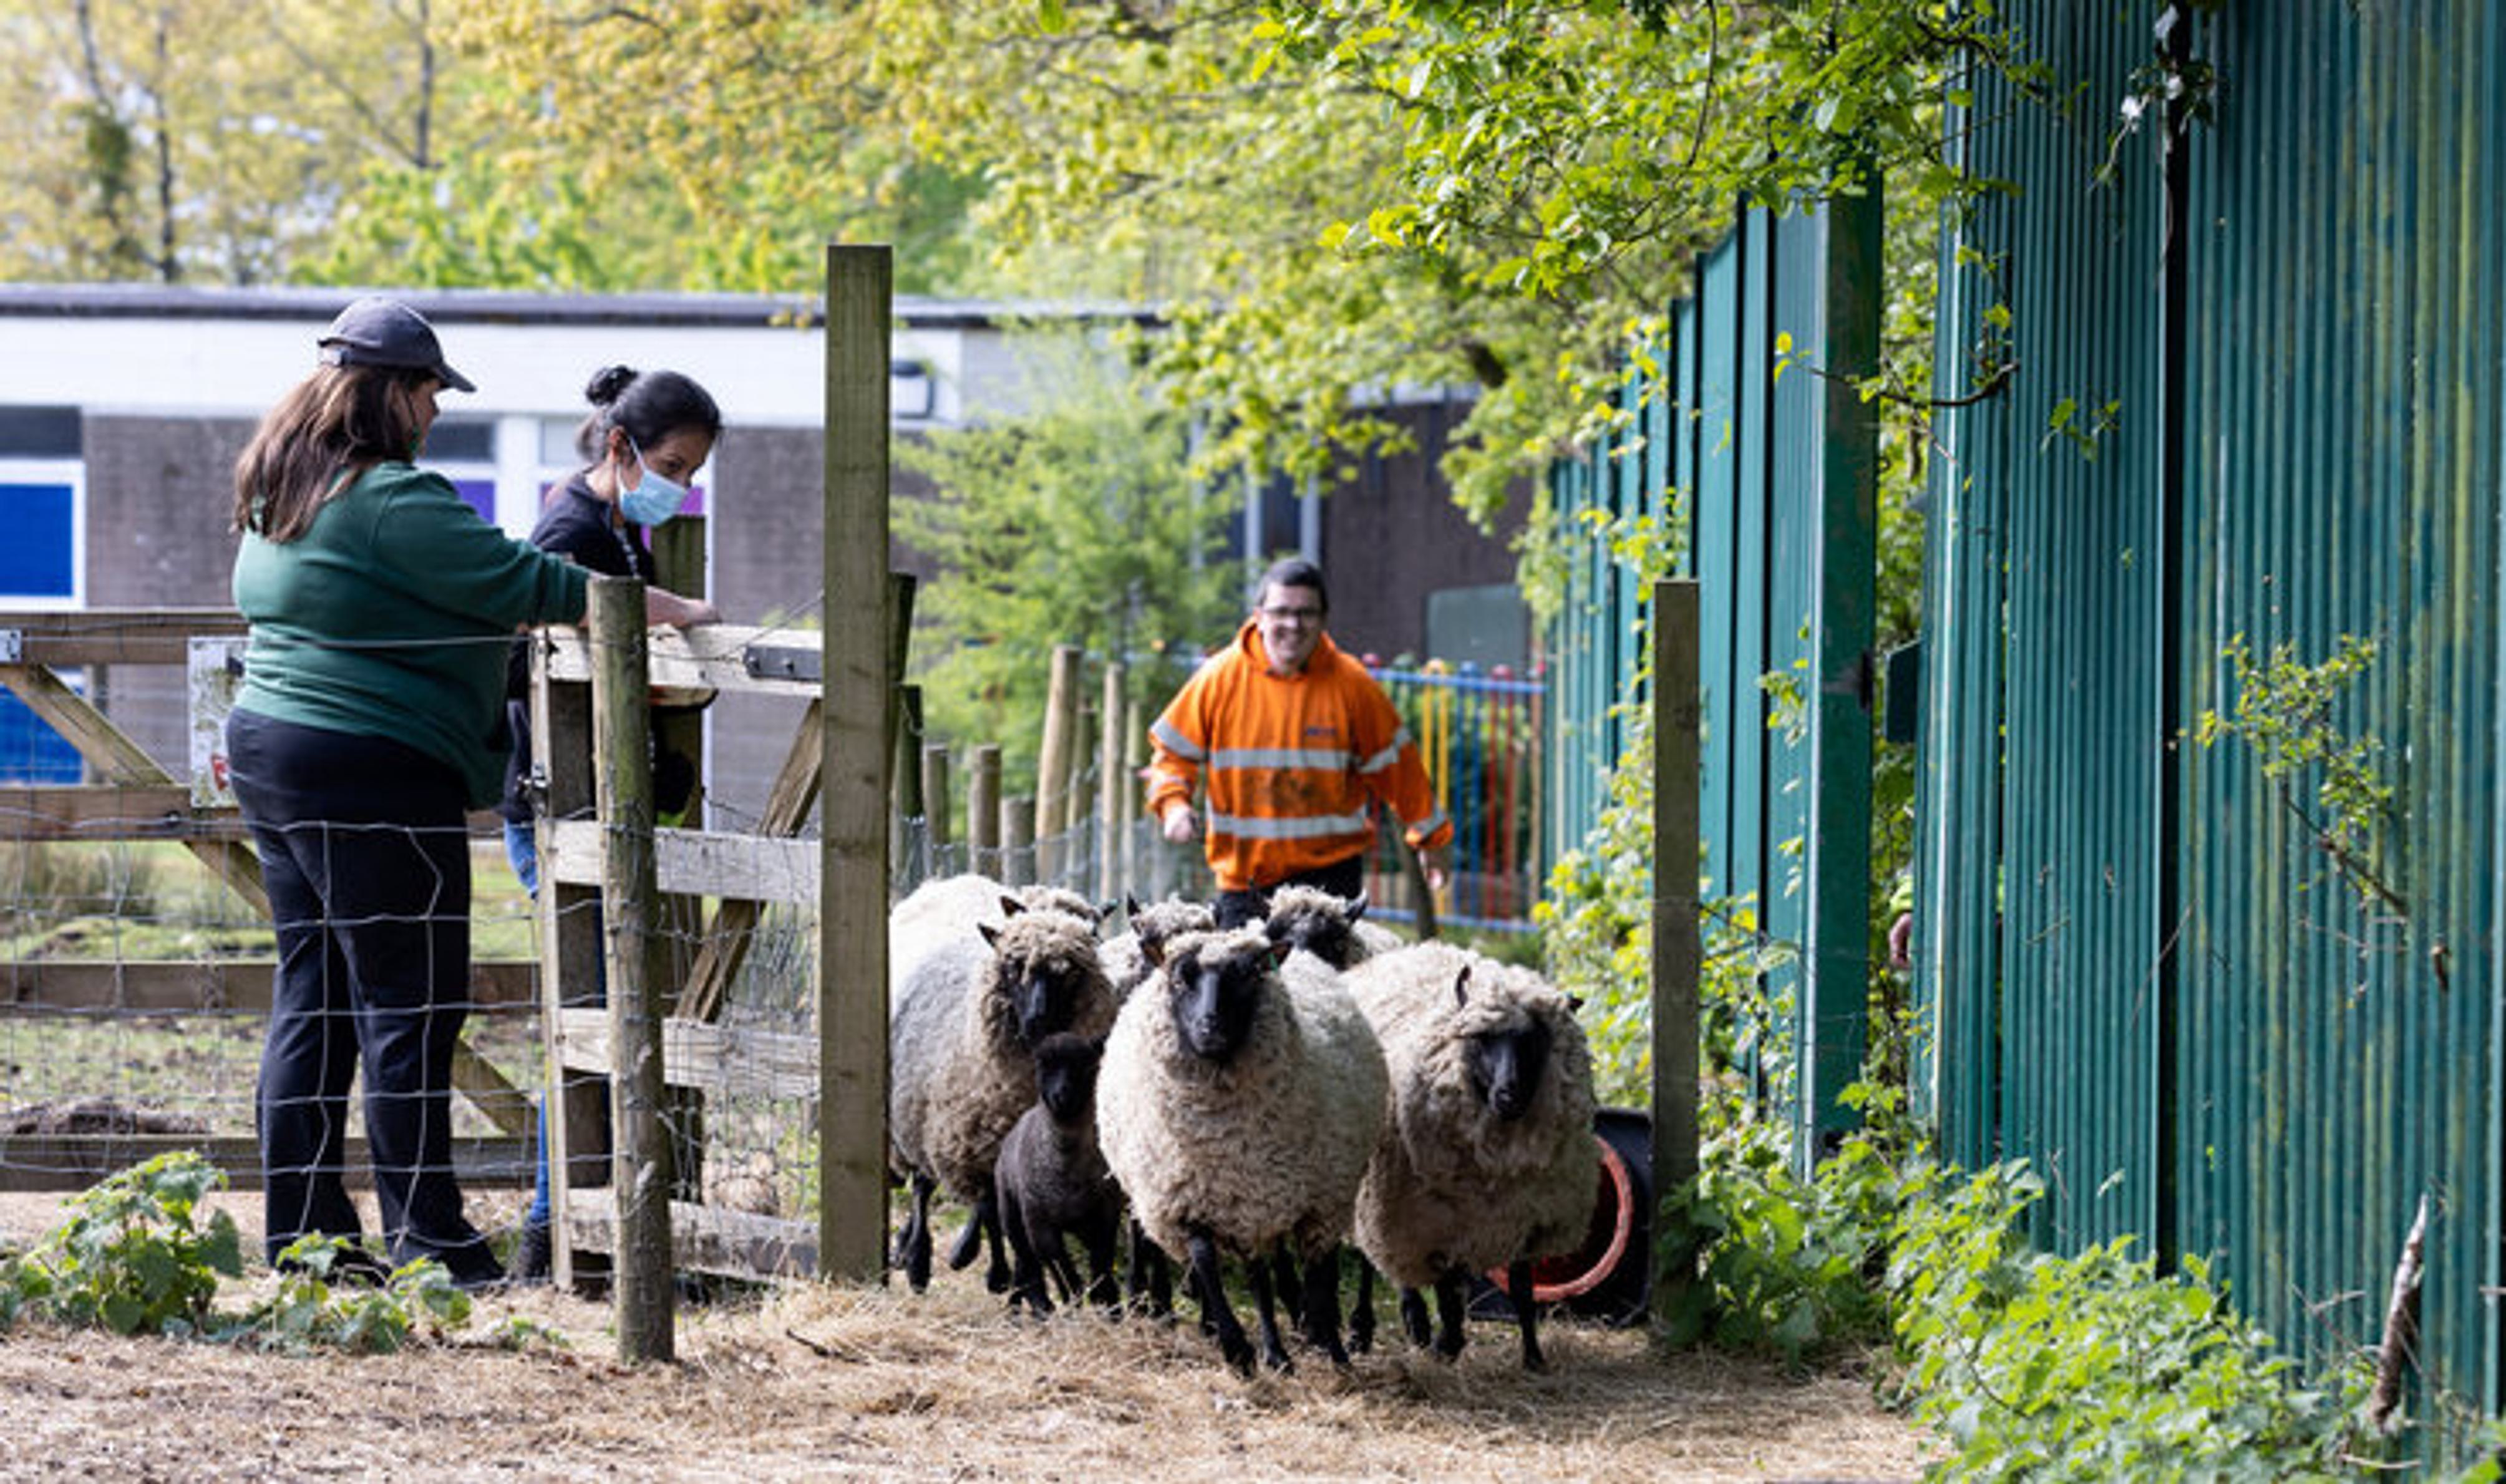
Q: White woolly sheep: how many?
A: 6